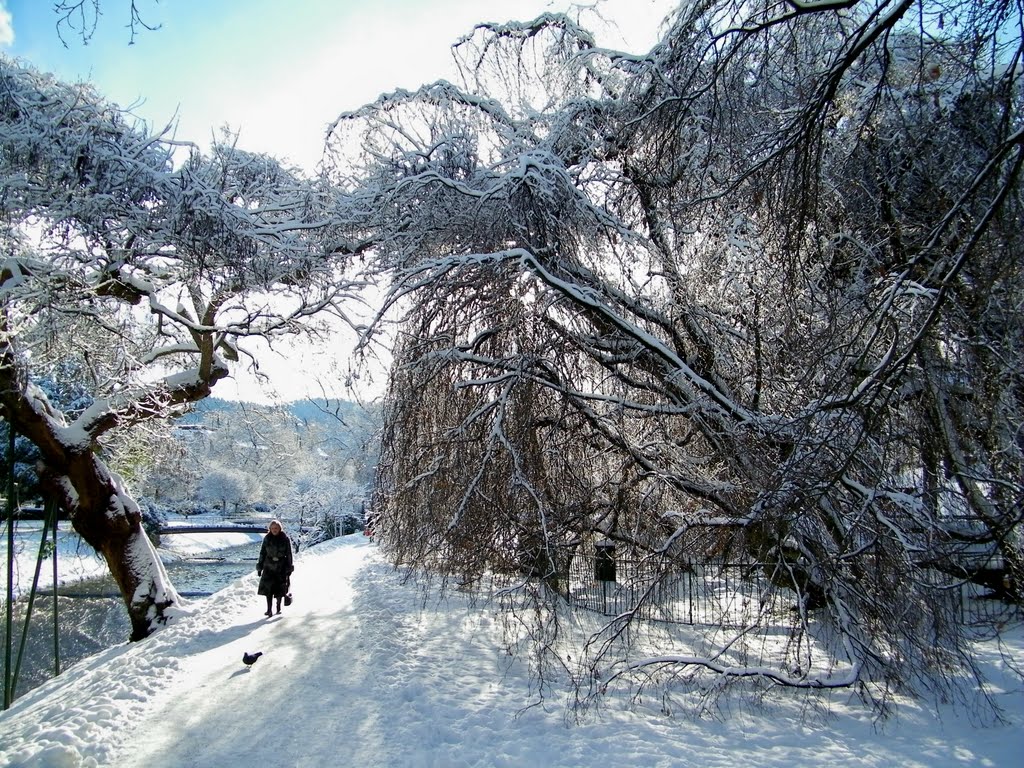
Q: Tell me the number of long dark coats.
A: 1